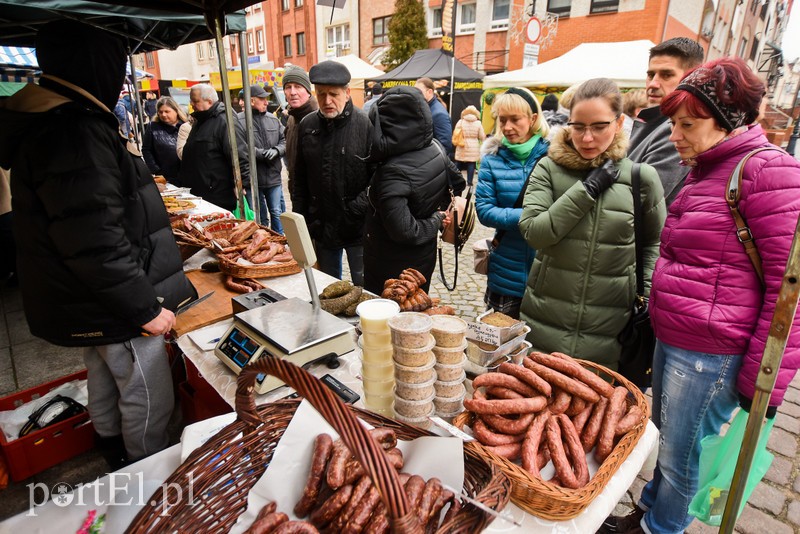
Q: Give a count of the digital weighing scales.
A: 1